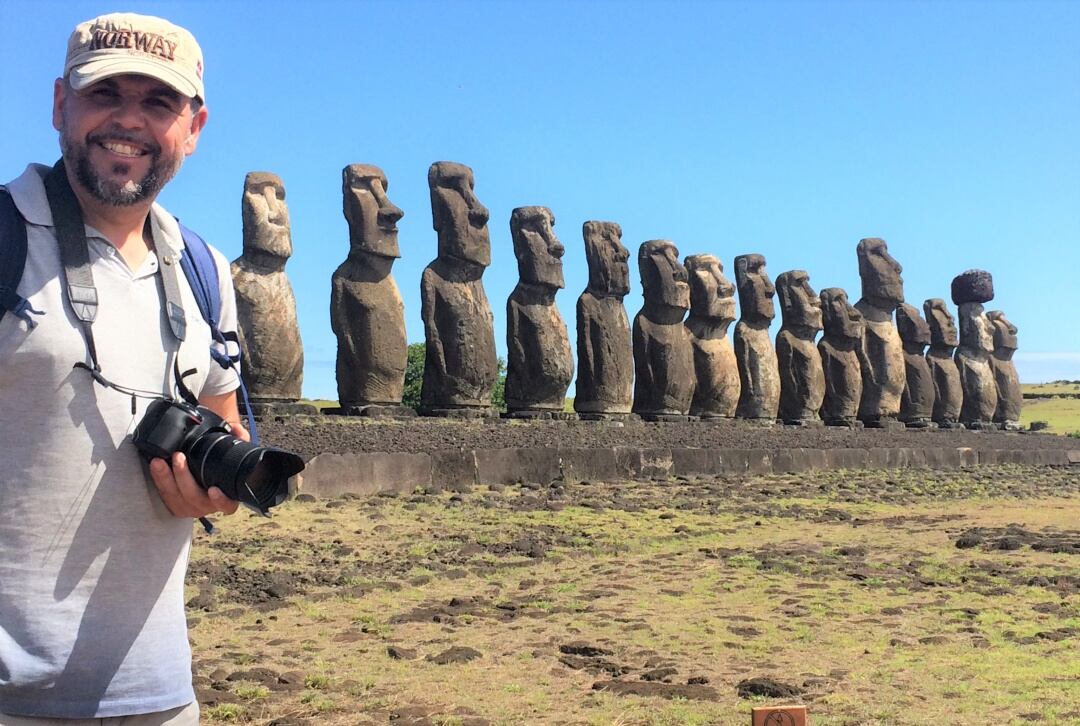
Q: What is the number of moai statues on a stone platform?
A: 15